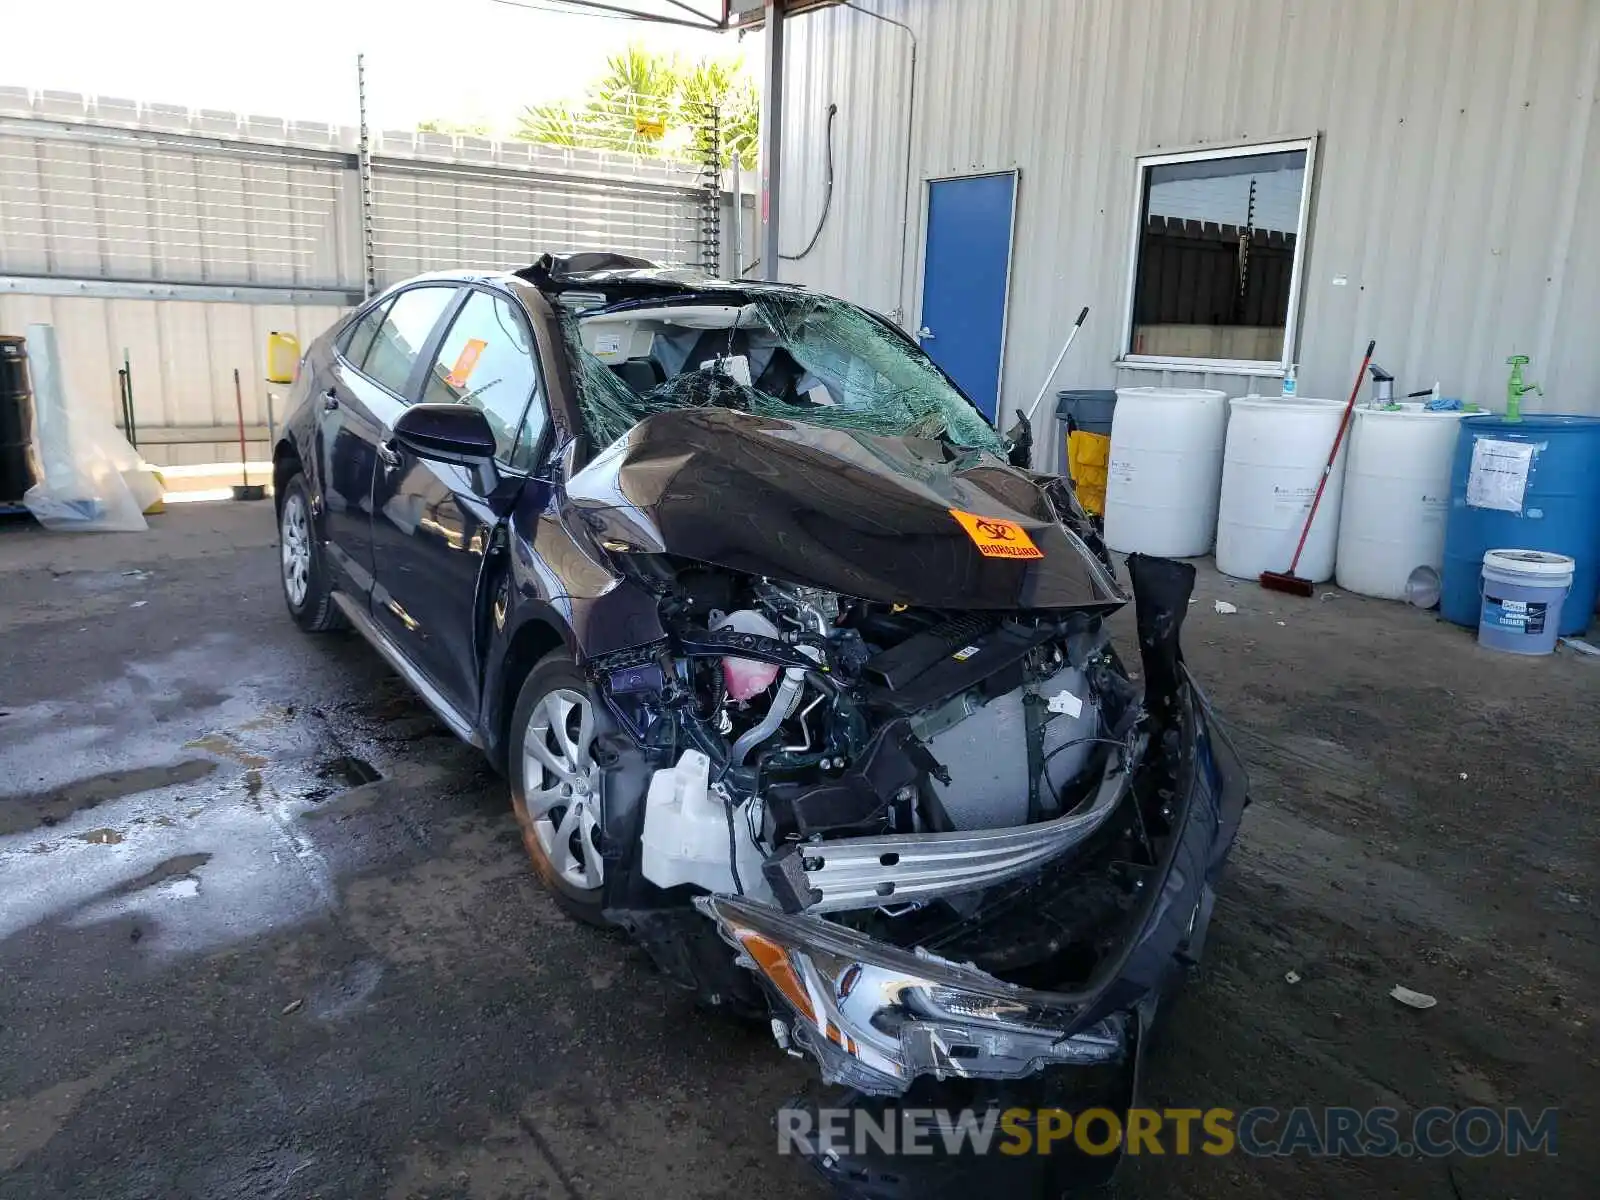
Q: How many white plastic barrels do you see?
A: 3